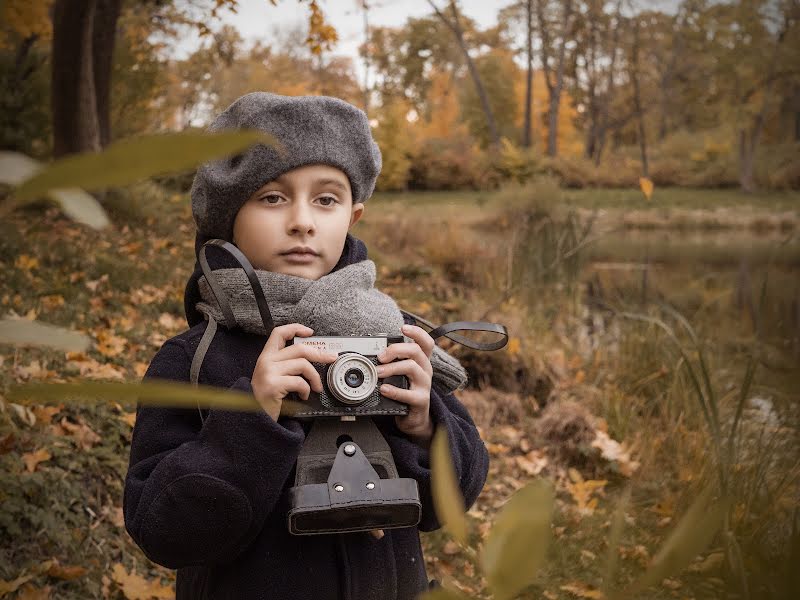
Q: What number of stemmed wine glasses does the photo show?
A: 0